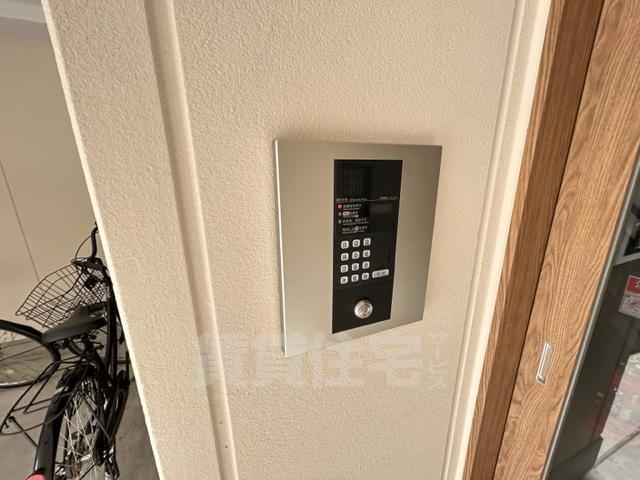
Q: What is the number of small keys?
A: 12